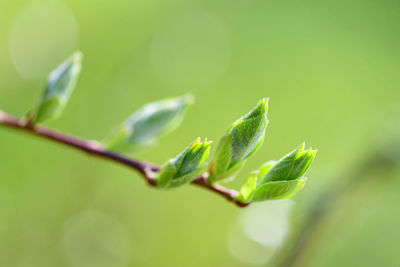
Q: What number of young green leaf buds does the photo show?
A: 5